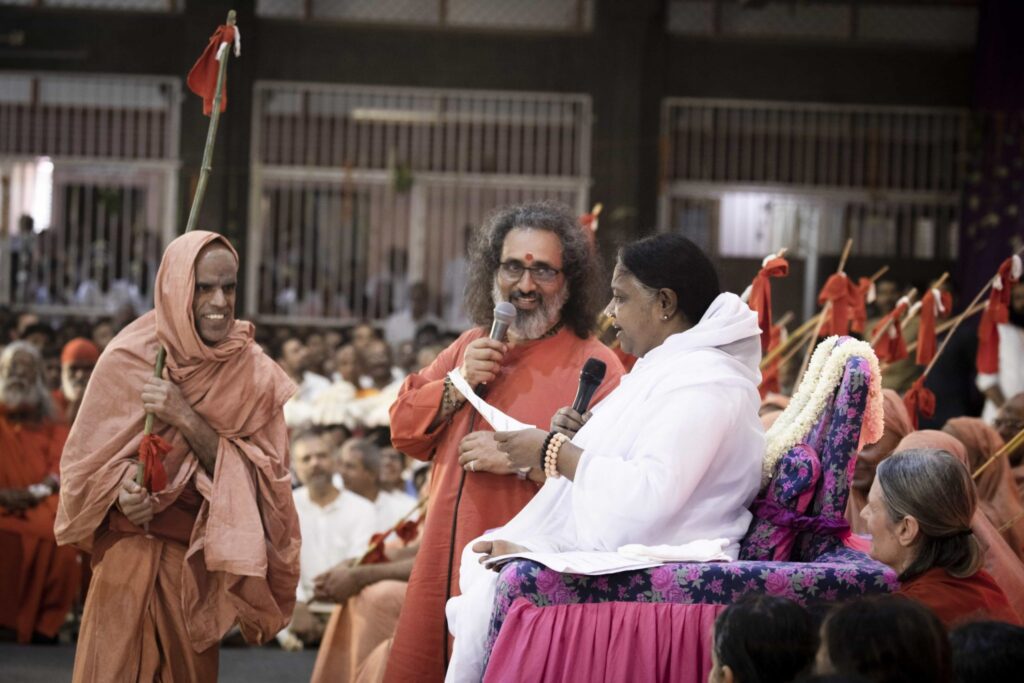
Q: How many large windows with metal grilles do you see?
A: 3